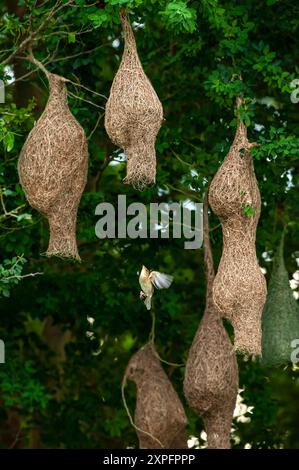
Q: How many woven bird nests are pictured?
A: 6